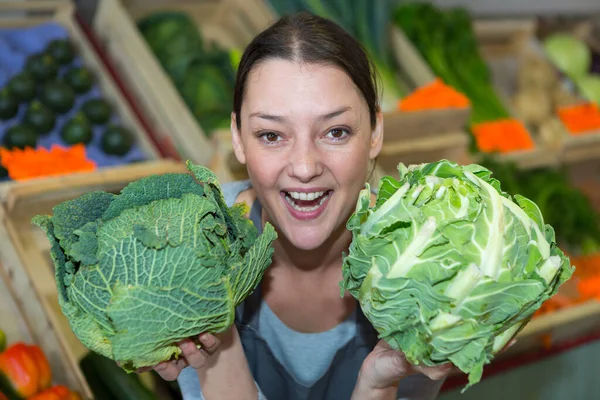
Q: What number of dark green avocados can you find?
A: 11